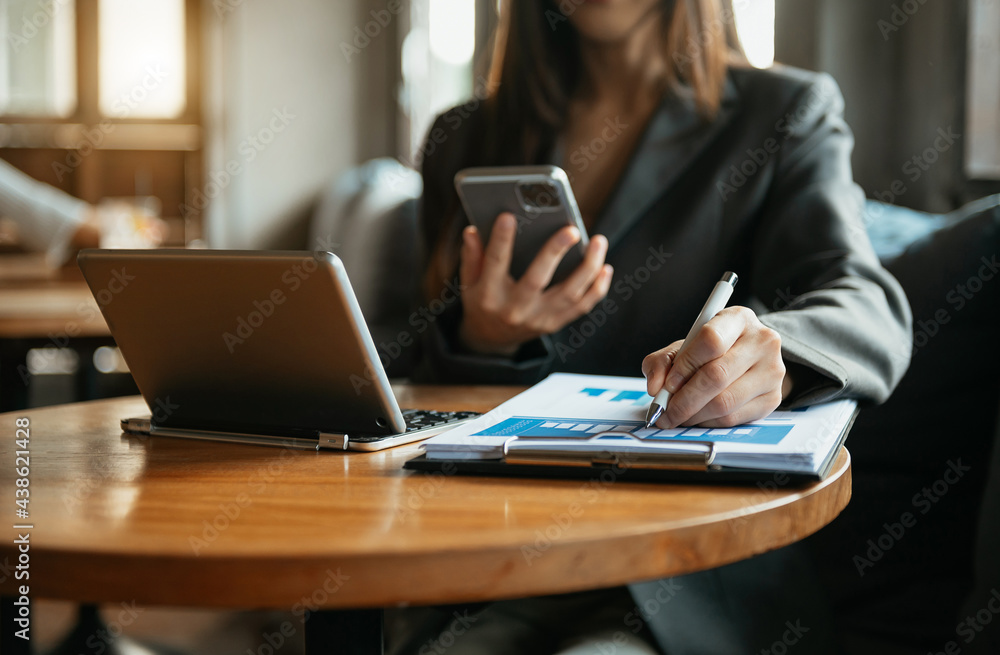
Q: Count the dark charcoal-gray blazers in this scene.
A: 1